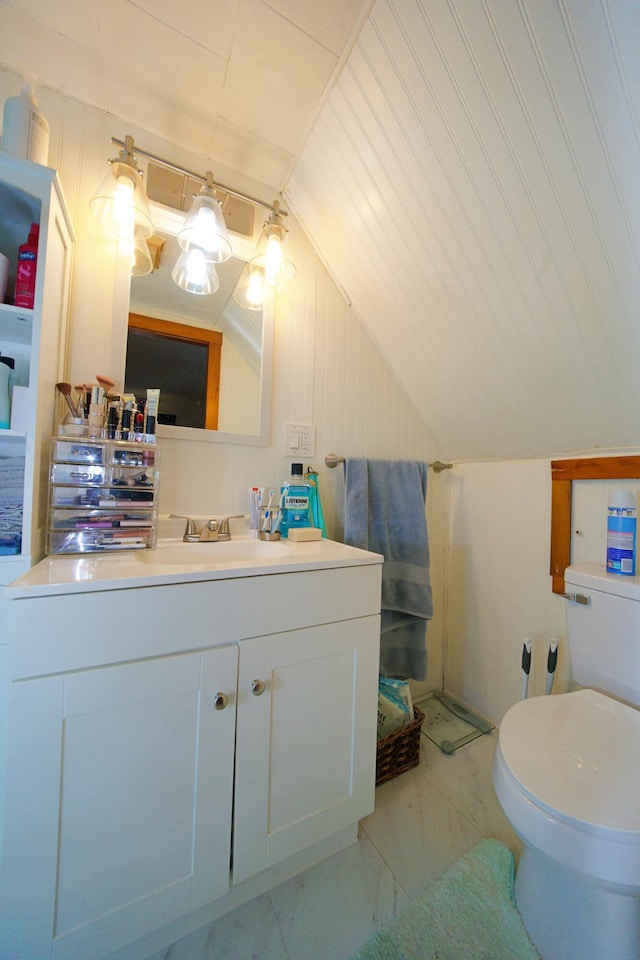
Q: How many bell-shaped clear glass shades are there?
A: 3